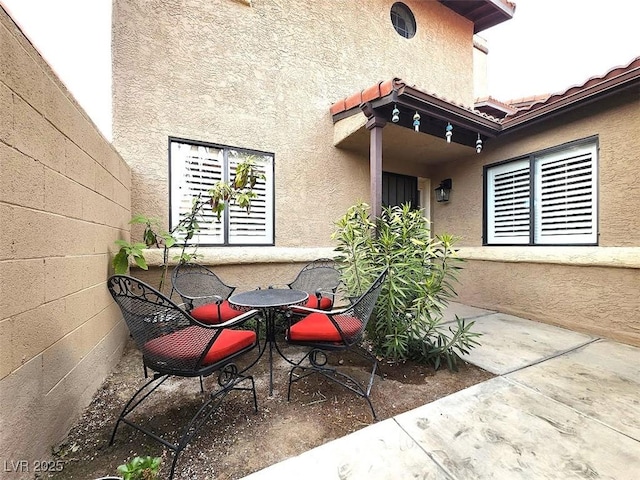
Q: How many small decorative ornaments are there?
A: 4